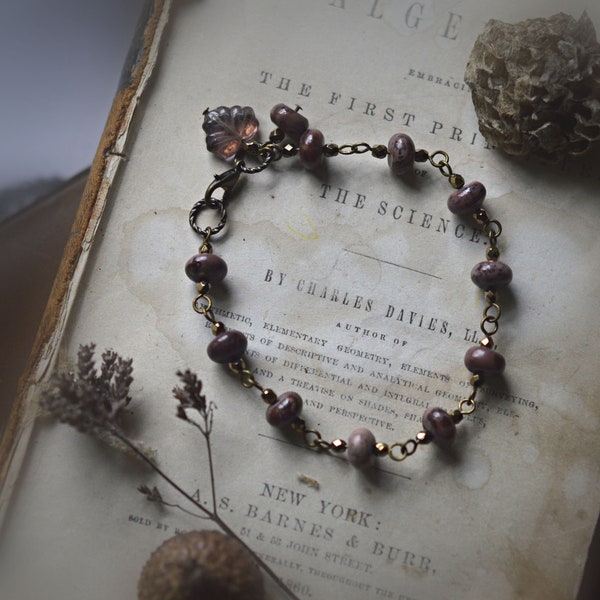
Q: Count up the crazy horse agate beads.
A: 11